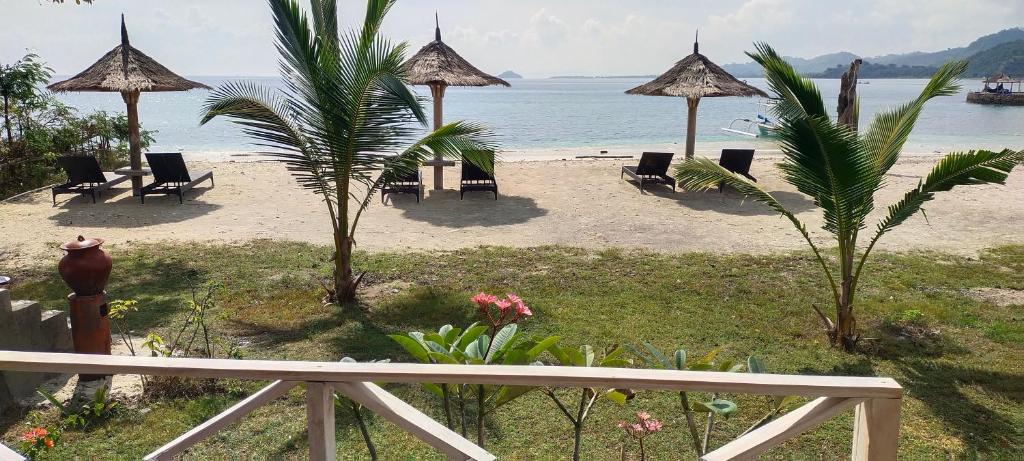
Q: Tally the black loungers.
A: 6